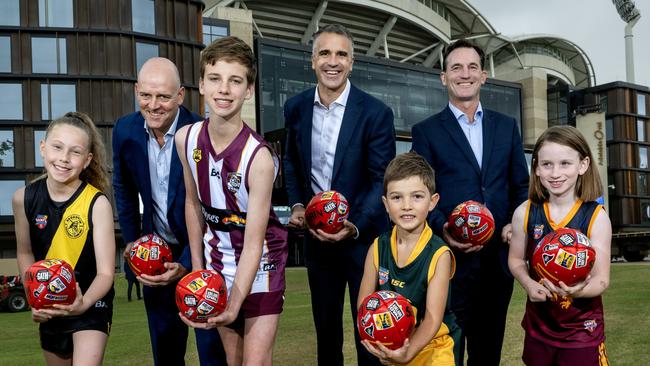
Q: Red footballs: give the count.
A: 7